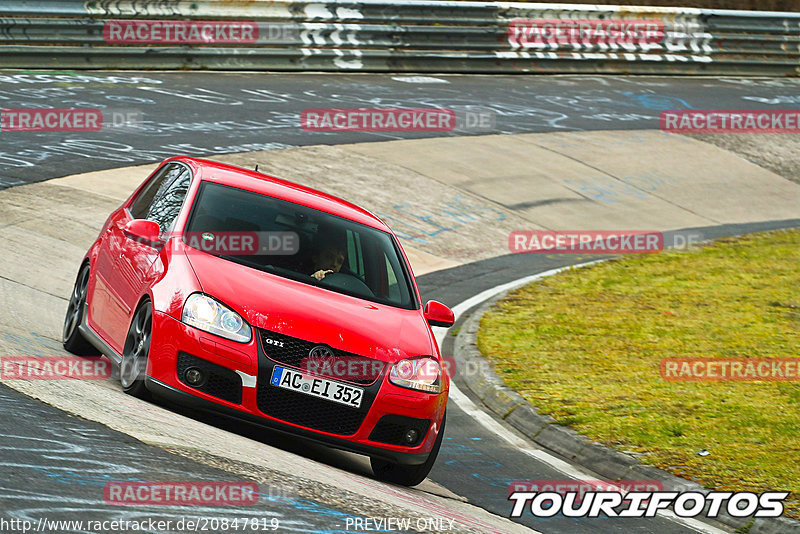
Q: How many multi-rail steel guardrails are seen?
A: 1